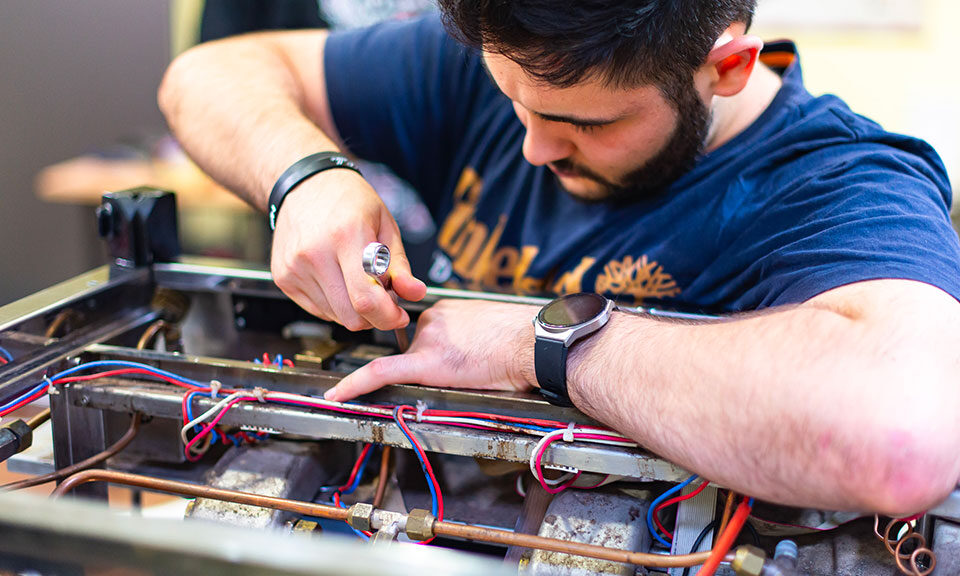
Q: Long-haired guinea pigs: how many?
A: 0